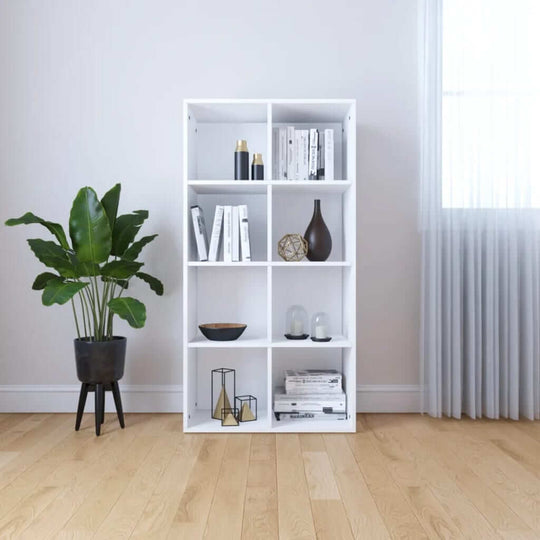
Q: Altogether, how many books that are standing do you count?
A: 13